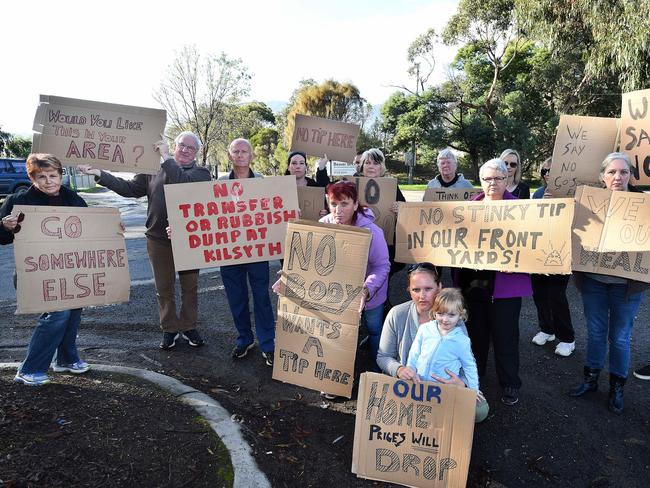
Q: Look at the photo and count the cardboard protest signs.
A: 13